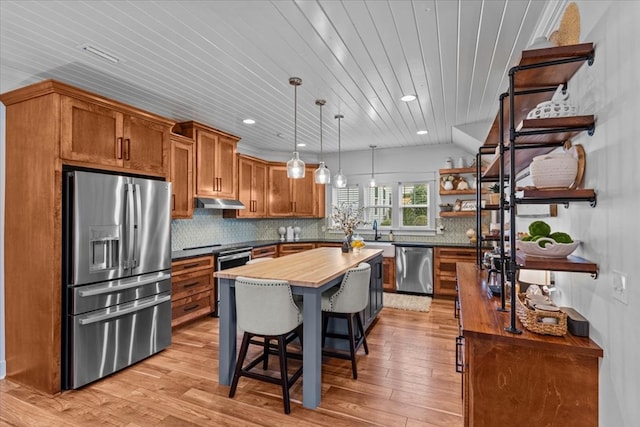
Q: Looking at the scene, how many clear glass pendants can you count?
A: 4